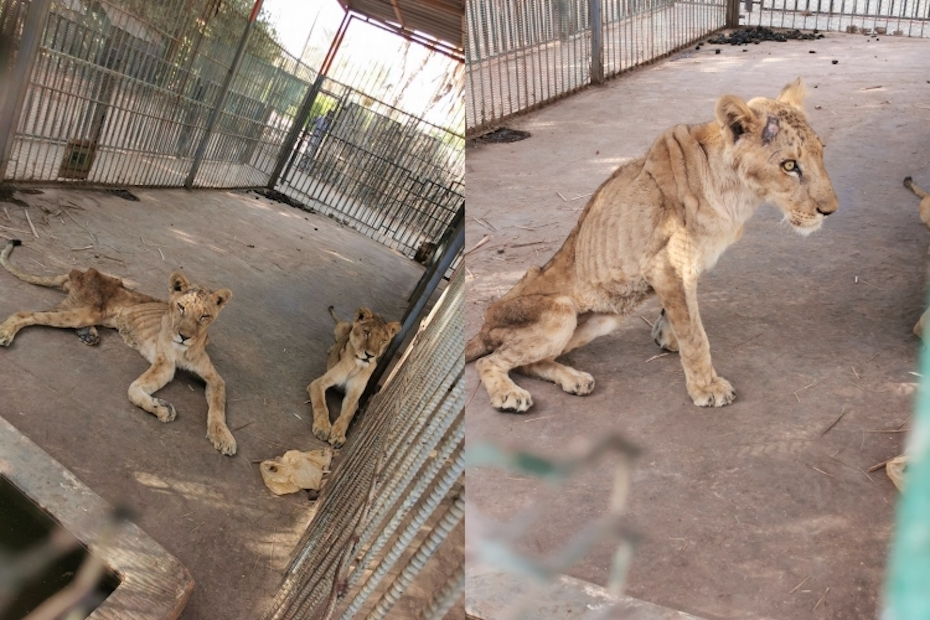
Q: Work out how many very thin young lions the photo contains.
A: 3